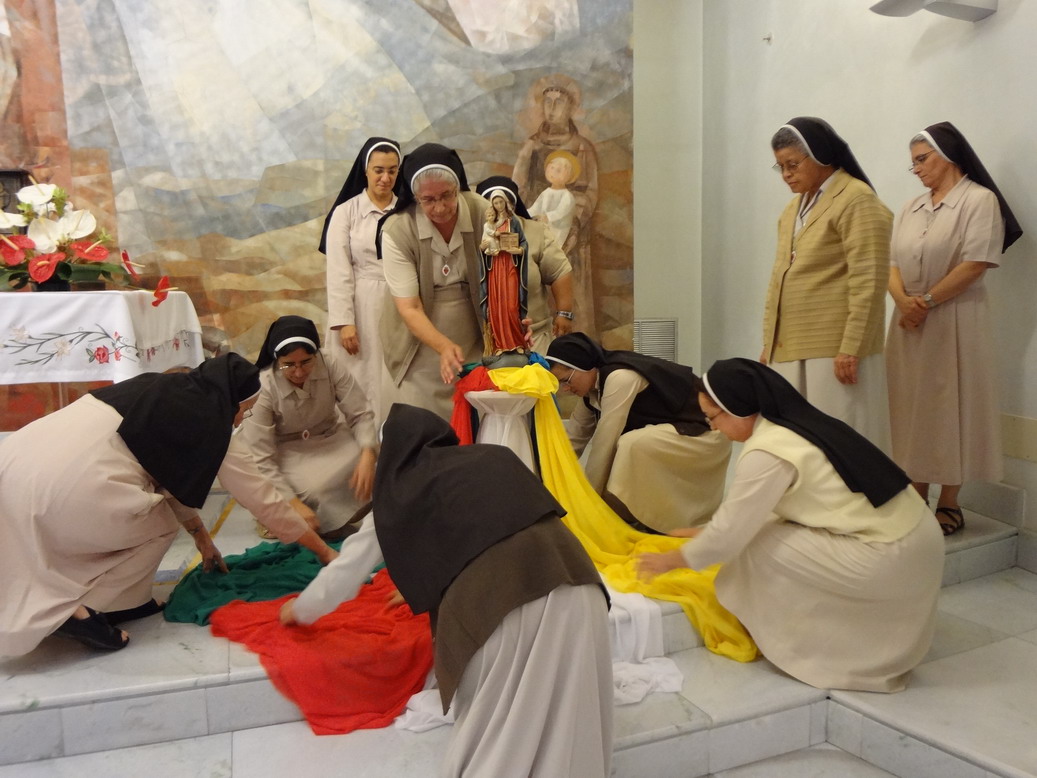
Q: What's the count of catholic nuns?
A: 10